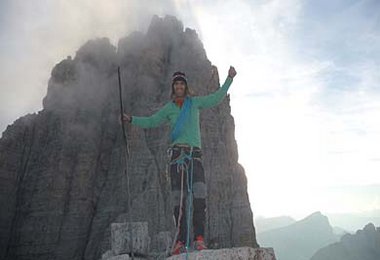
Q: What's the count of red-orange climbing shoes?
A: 2